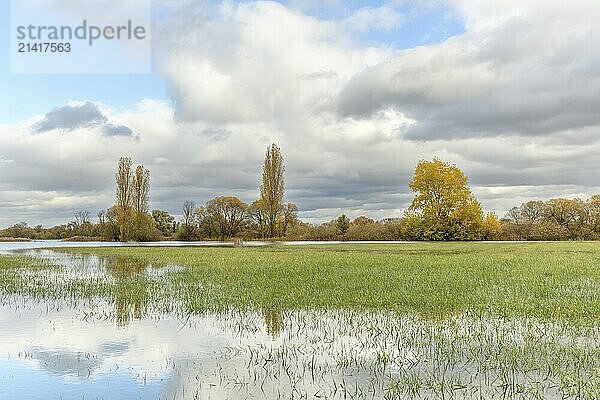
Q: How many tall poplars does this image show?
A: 3